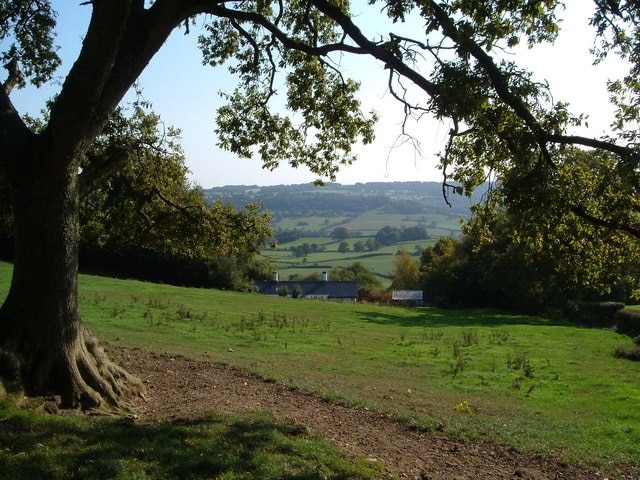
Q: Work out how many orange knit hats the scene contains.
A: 0